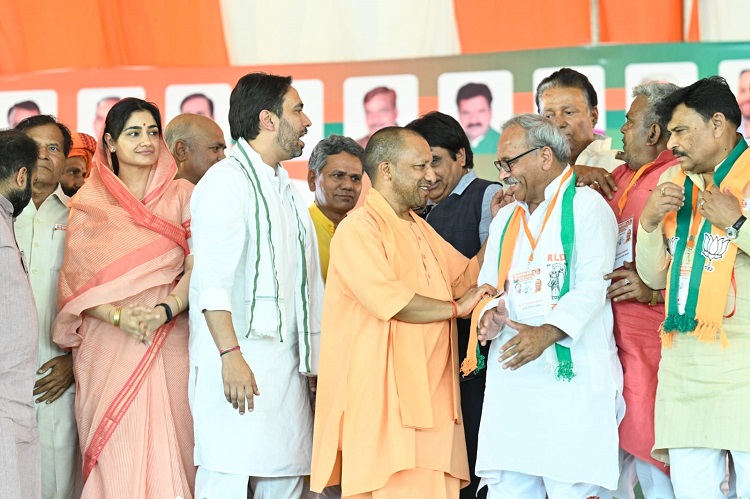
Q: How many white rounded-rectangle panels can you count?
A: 9